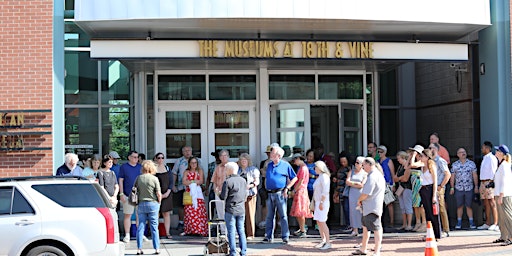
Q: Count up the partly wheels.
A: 1